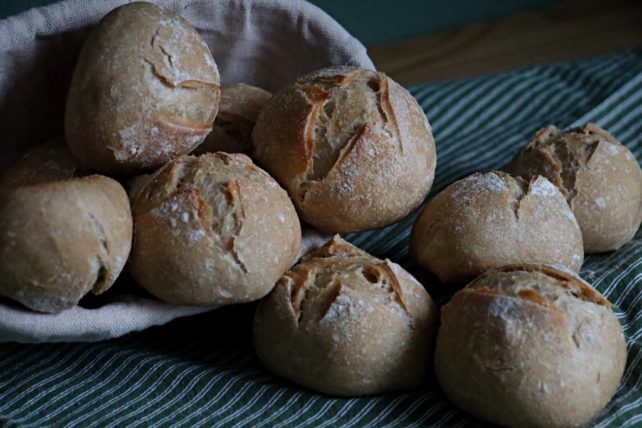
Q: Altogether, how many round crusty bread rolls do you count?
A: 10